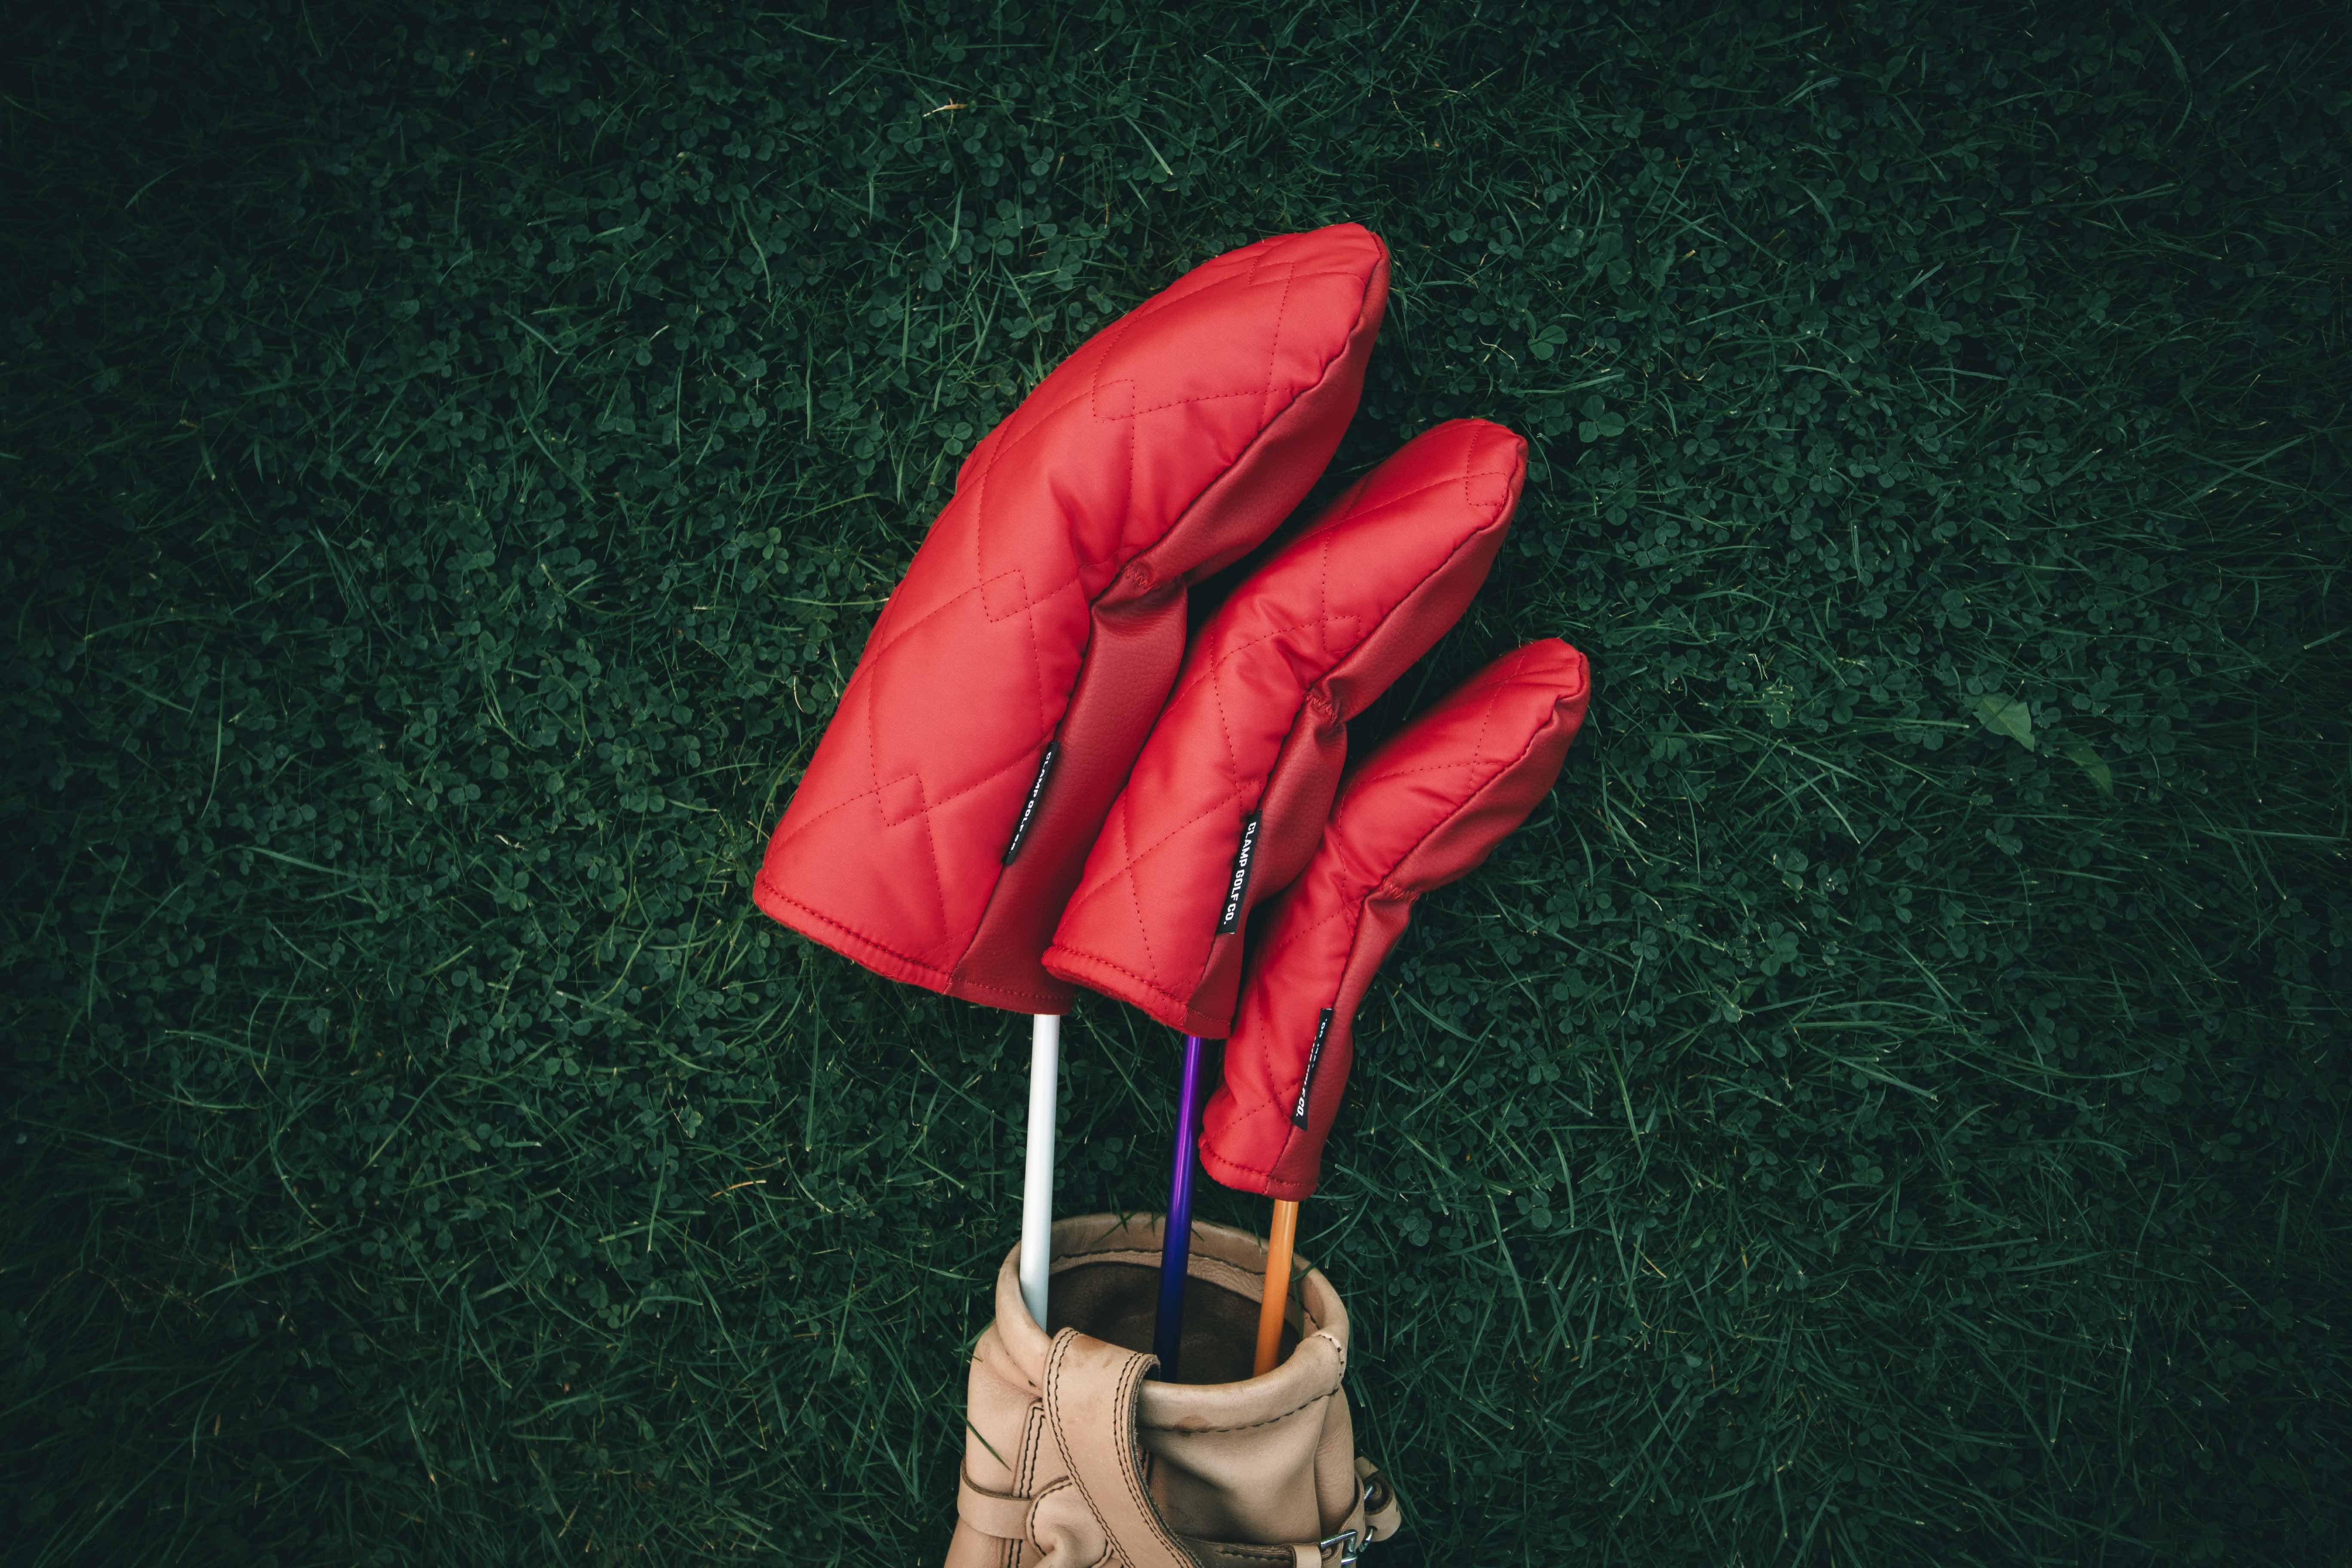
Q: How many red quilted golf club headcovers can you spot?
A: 3